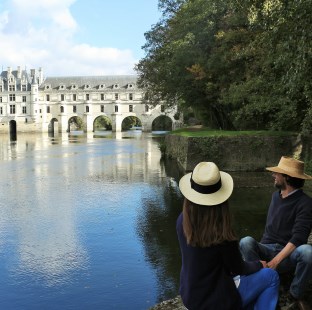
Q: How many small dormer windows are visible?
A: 7